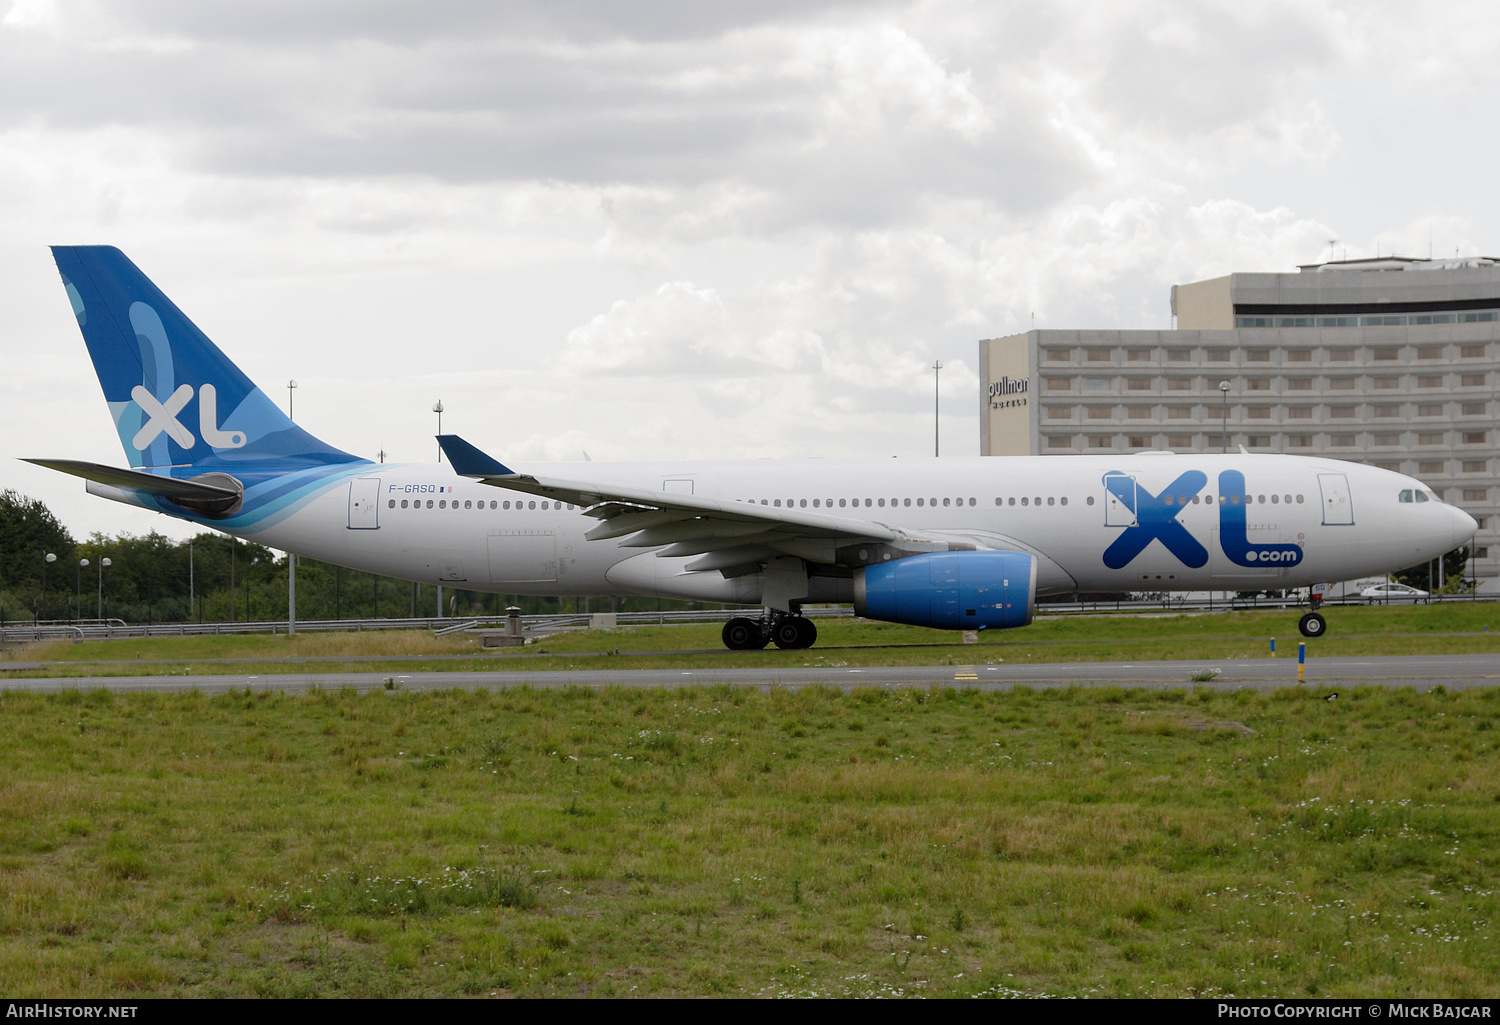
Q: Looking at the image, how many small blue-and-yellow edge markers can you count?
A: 2